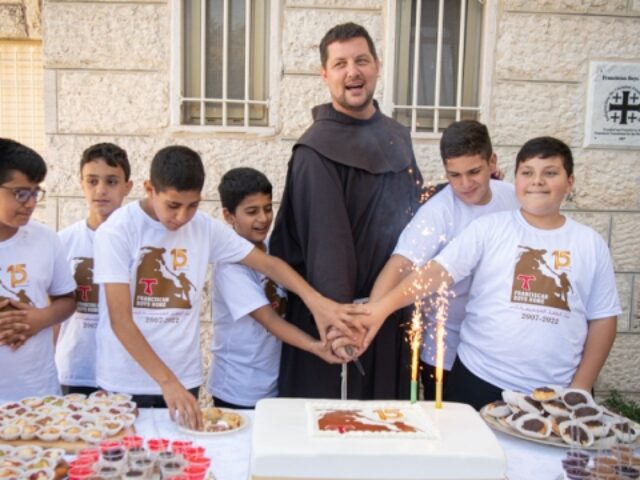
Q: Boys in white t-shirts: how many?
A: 6